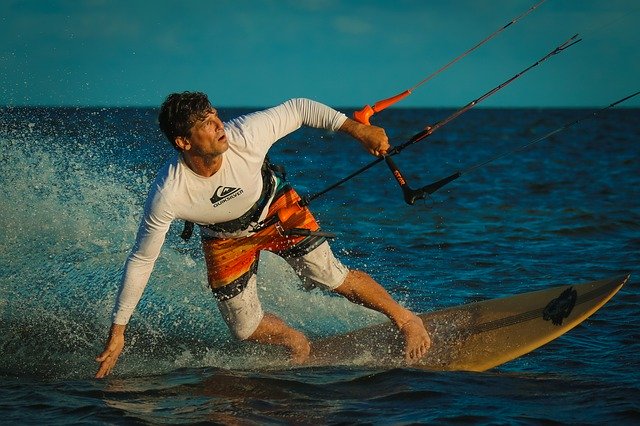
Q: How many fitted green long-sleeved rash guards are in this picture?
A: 0